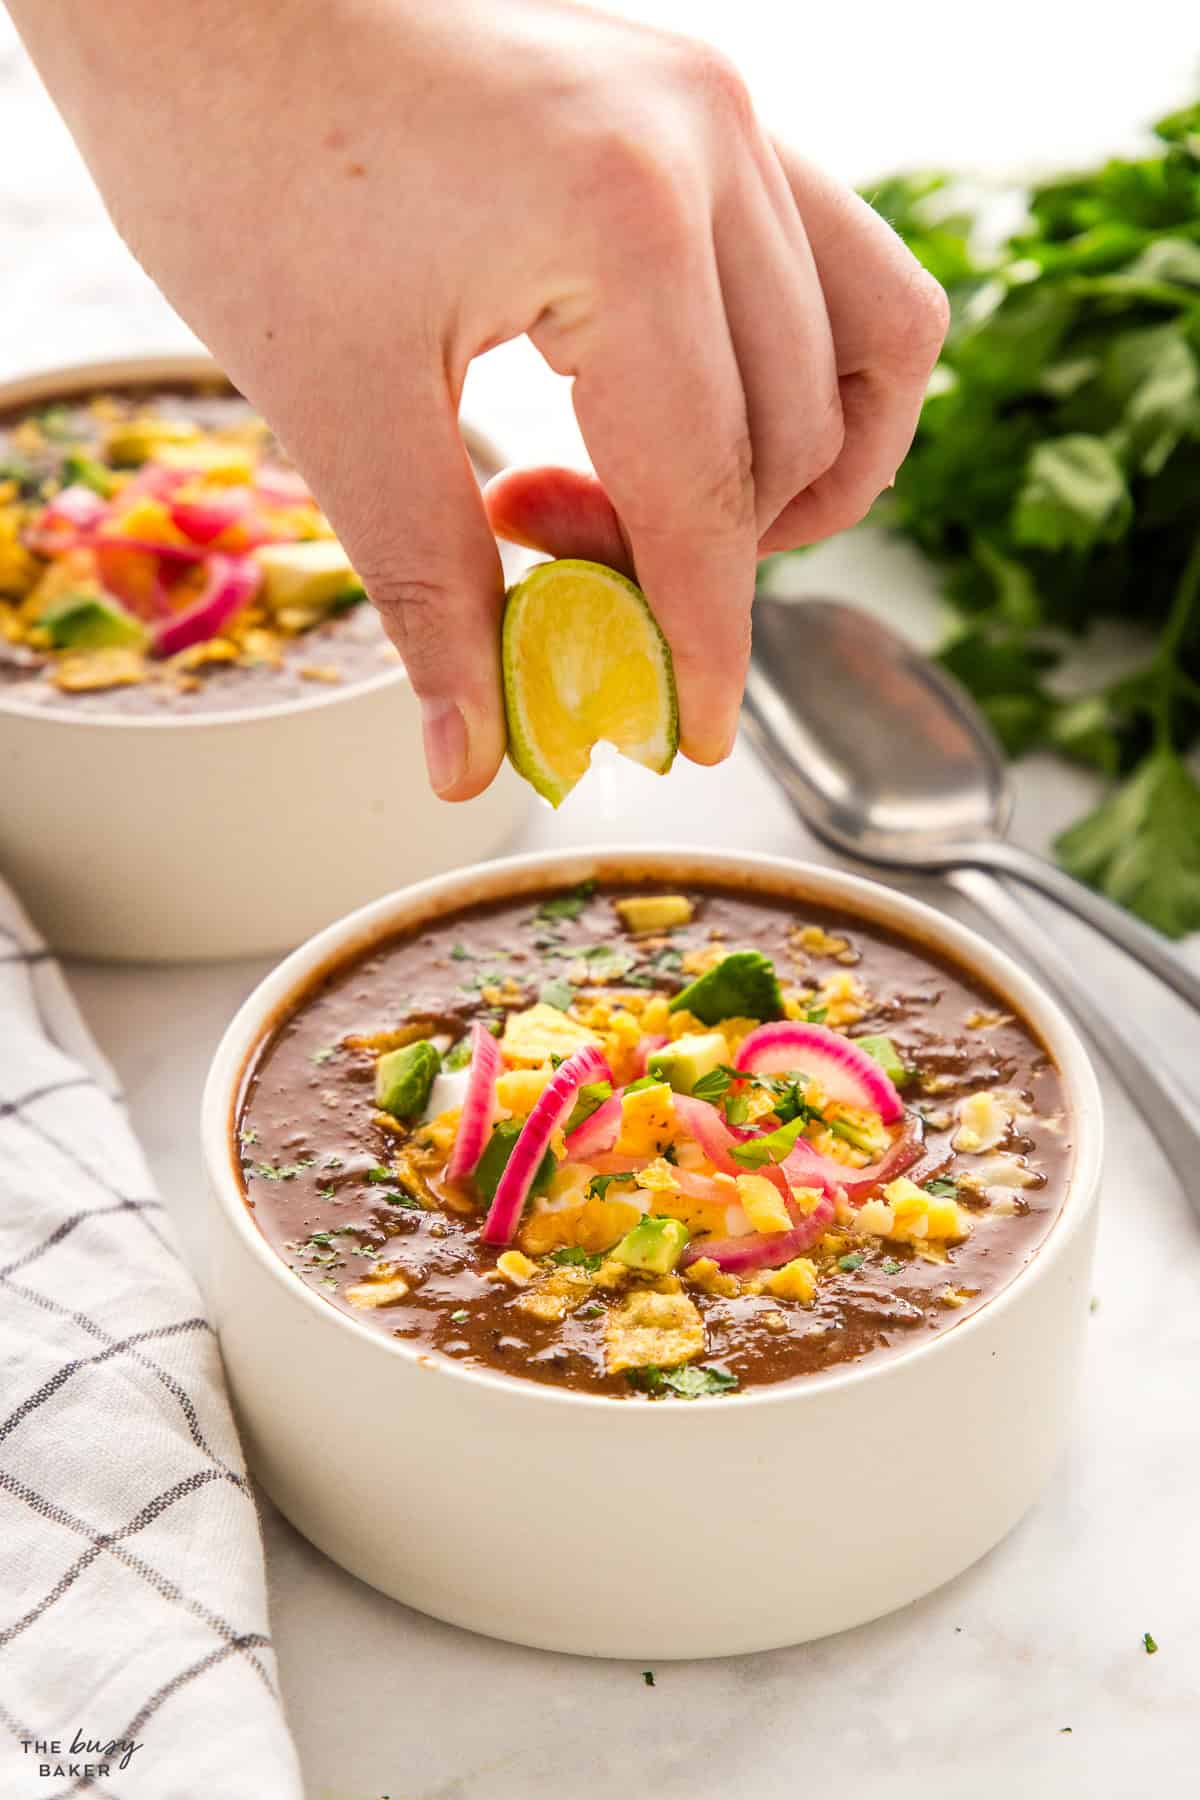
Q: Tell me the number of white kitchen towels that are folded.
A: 1